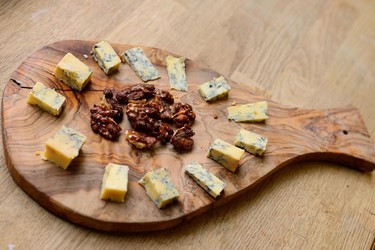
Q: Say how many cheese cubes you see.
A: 13